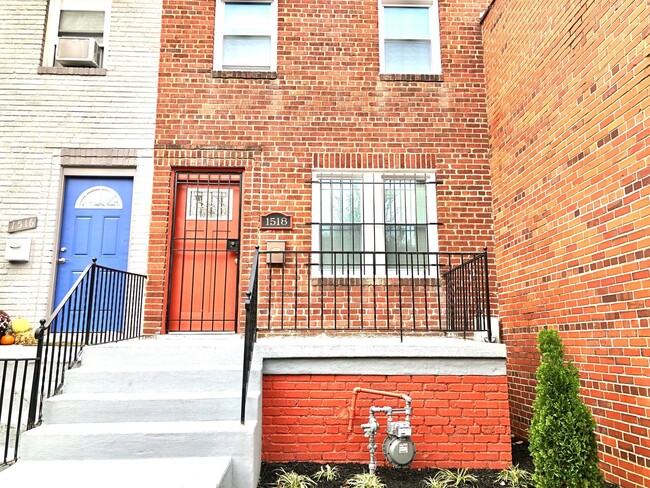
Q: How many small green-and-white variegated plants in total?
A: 6